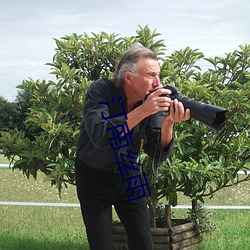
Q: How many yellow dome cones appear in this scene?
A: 0